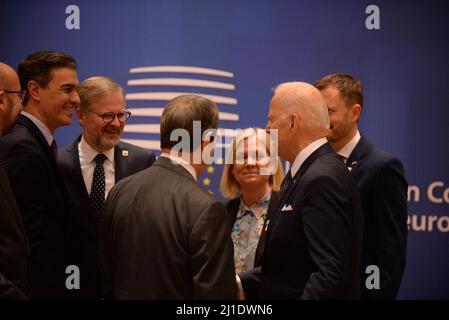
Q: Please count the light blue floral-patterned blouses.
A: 1